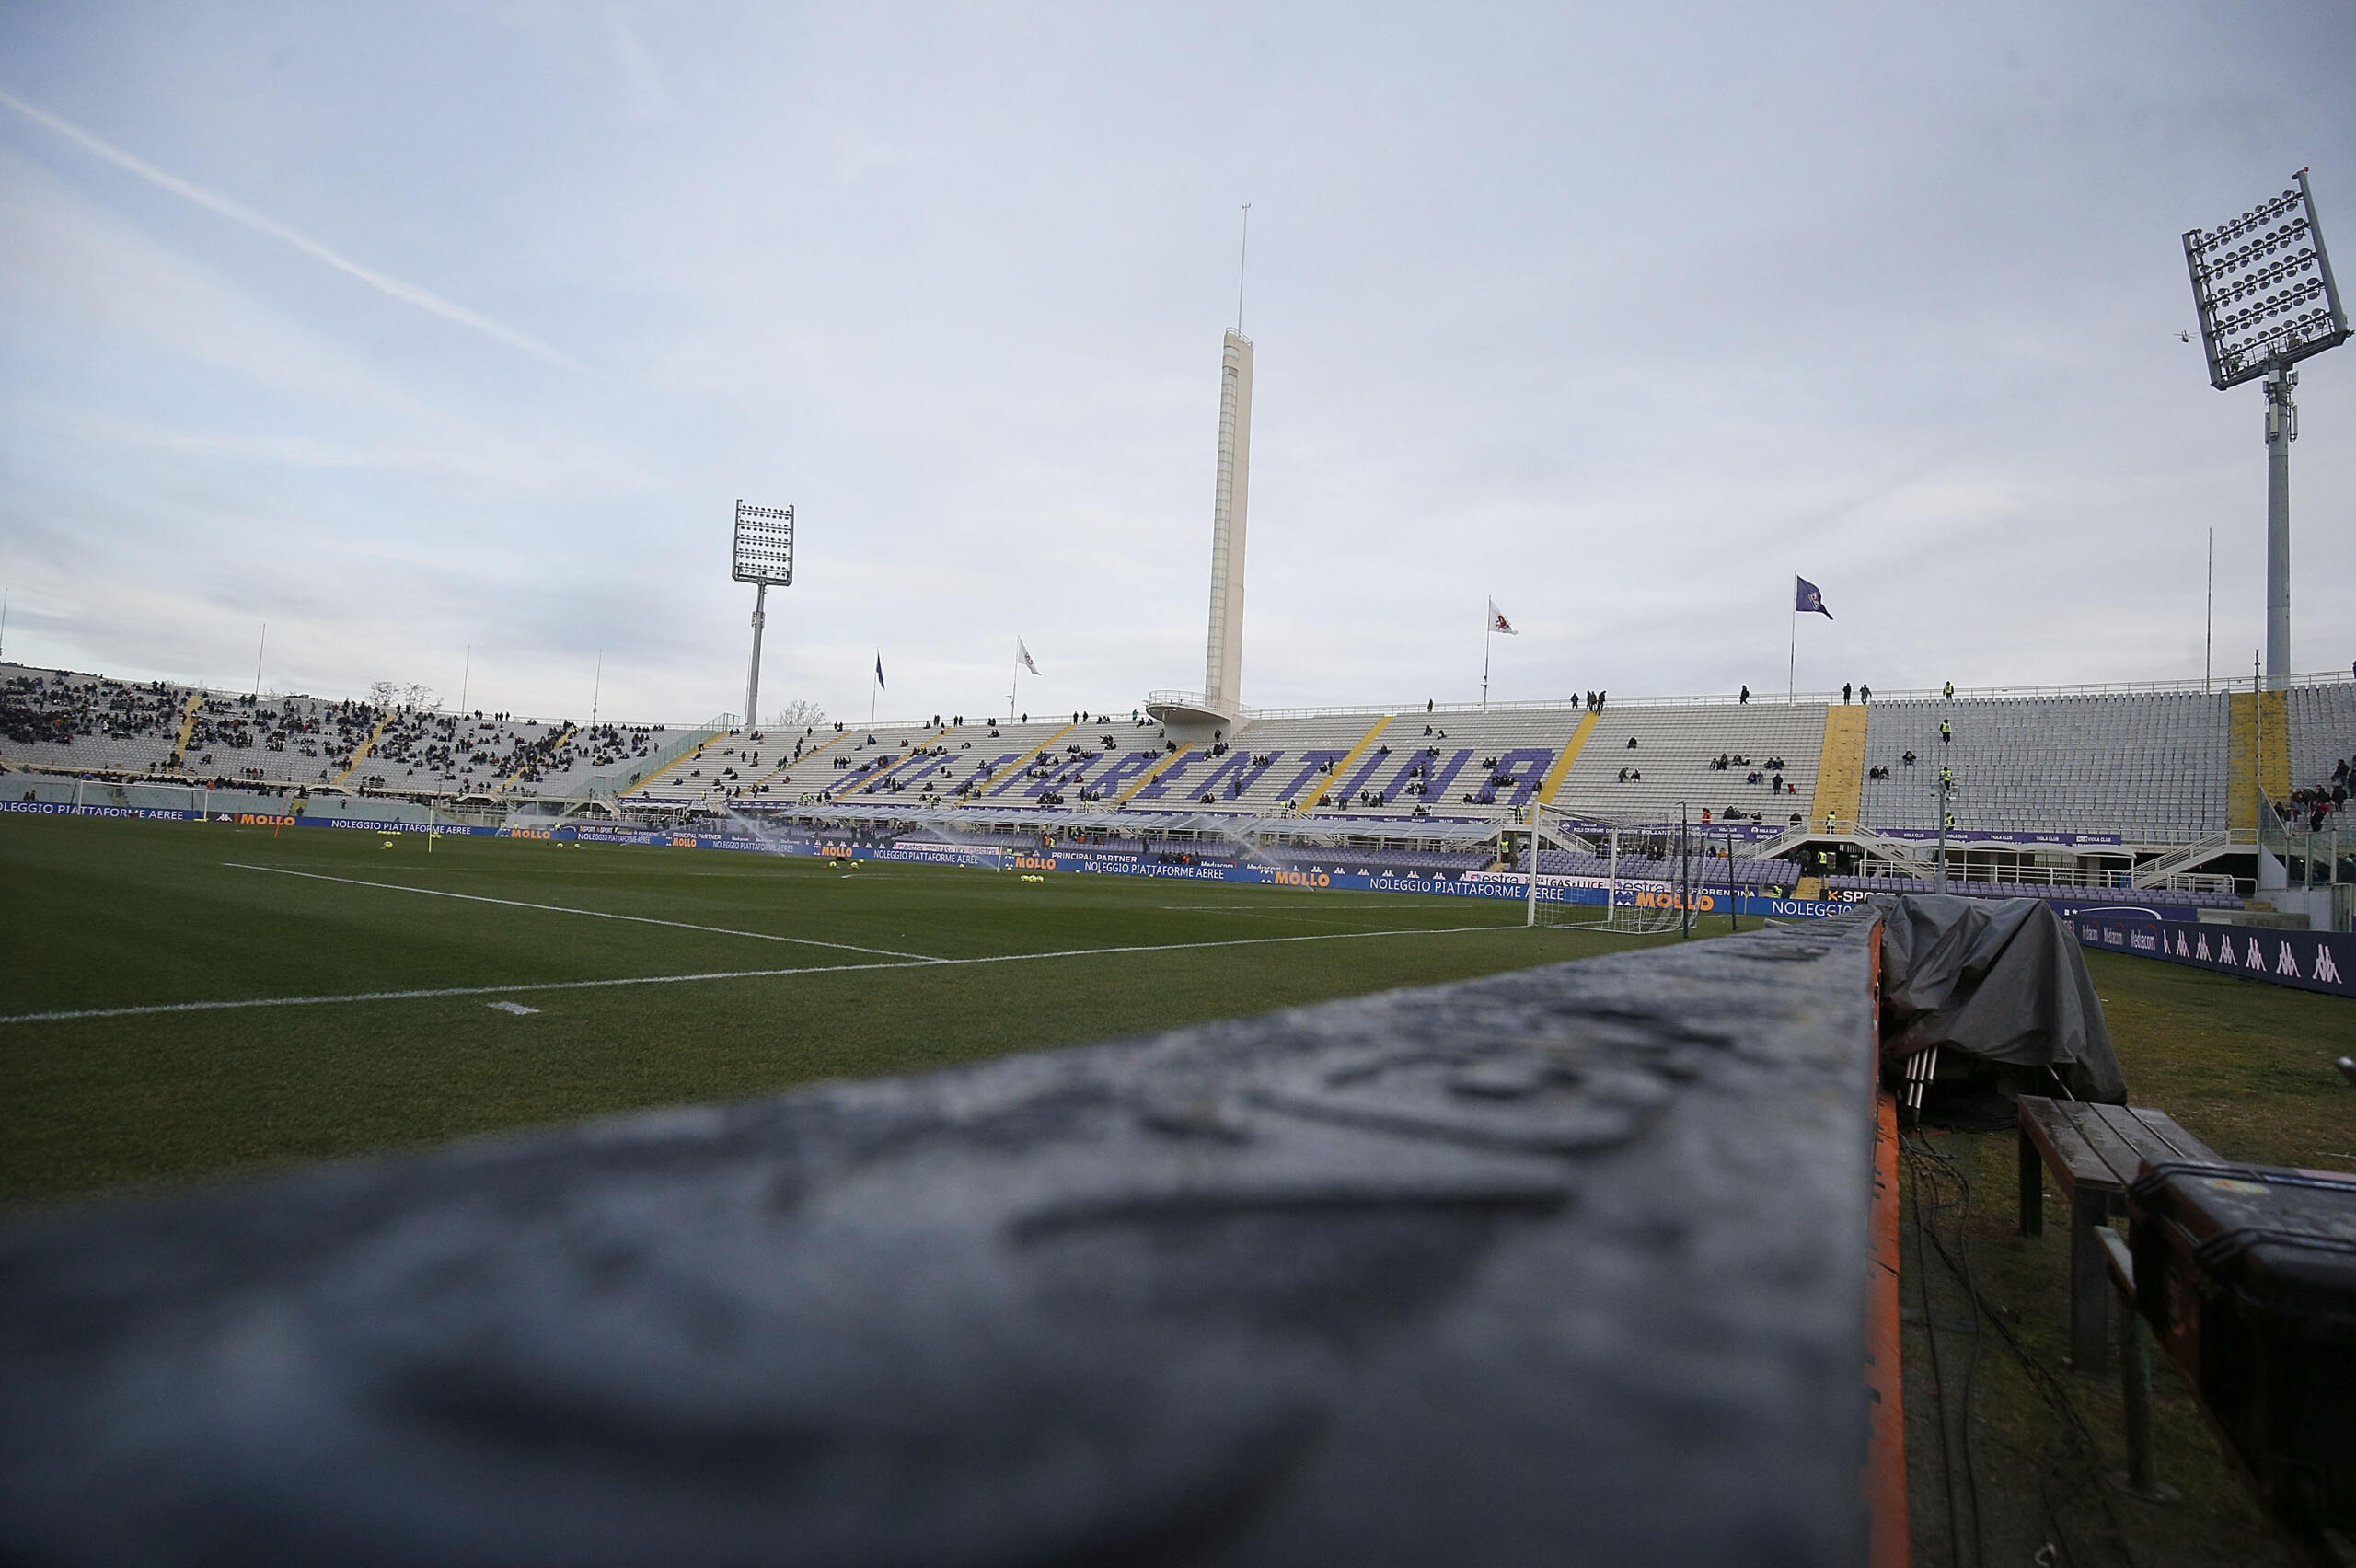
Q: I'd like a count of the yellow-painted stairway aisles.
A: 12